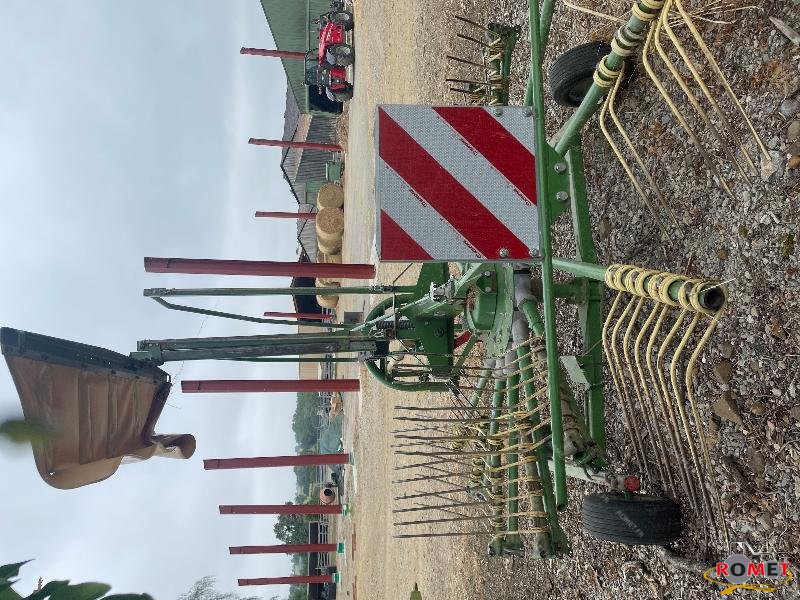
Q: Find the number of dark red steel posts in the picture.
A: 10